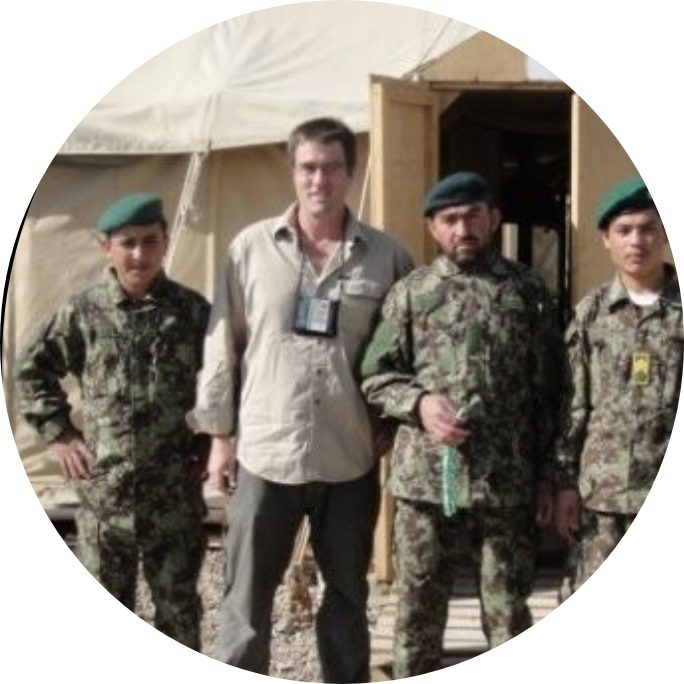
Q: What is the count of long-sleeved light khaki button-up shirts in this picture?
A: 1